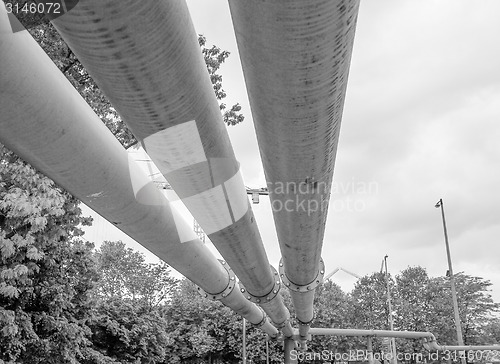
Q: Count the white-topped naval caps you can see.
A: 0